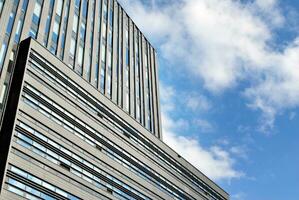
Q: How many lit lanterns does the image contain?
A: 0